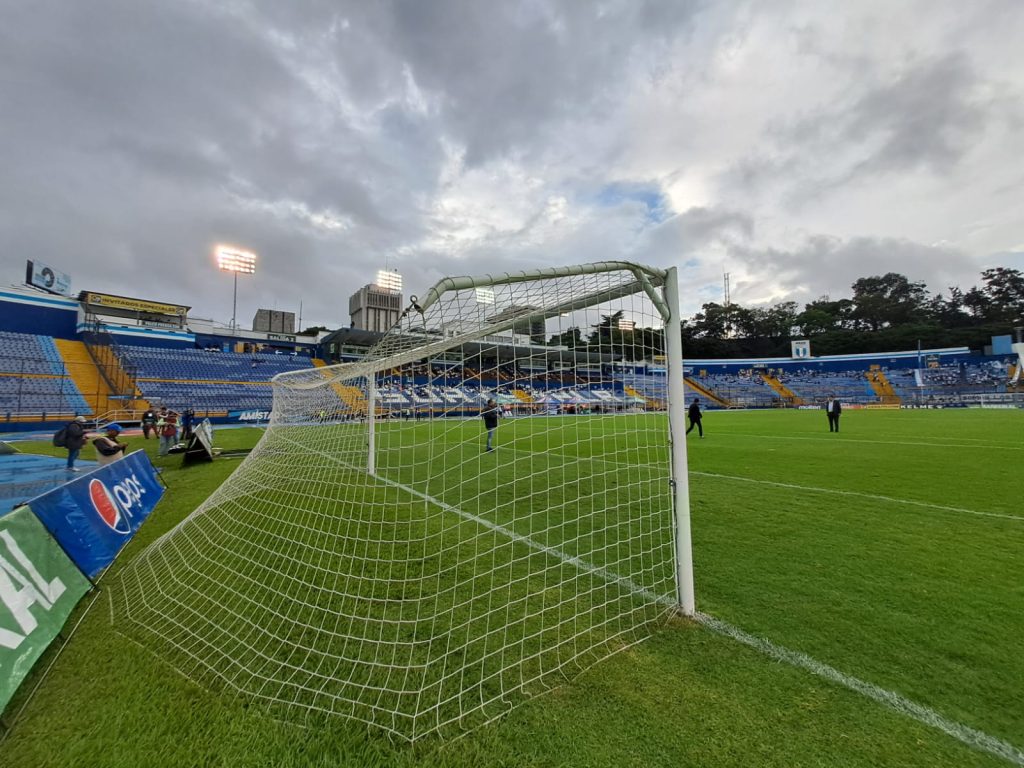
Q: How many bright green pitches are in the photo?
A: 1